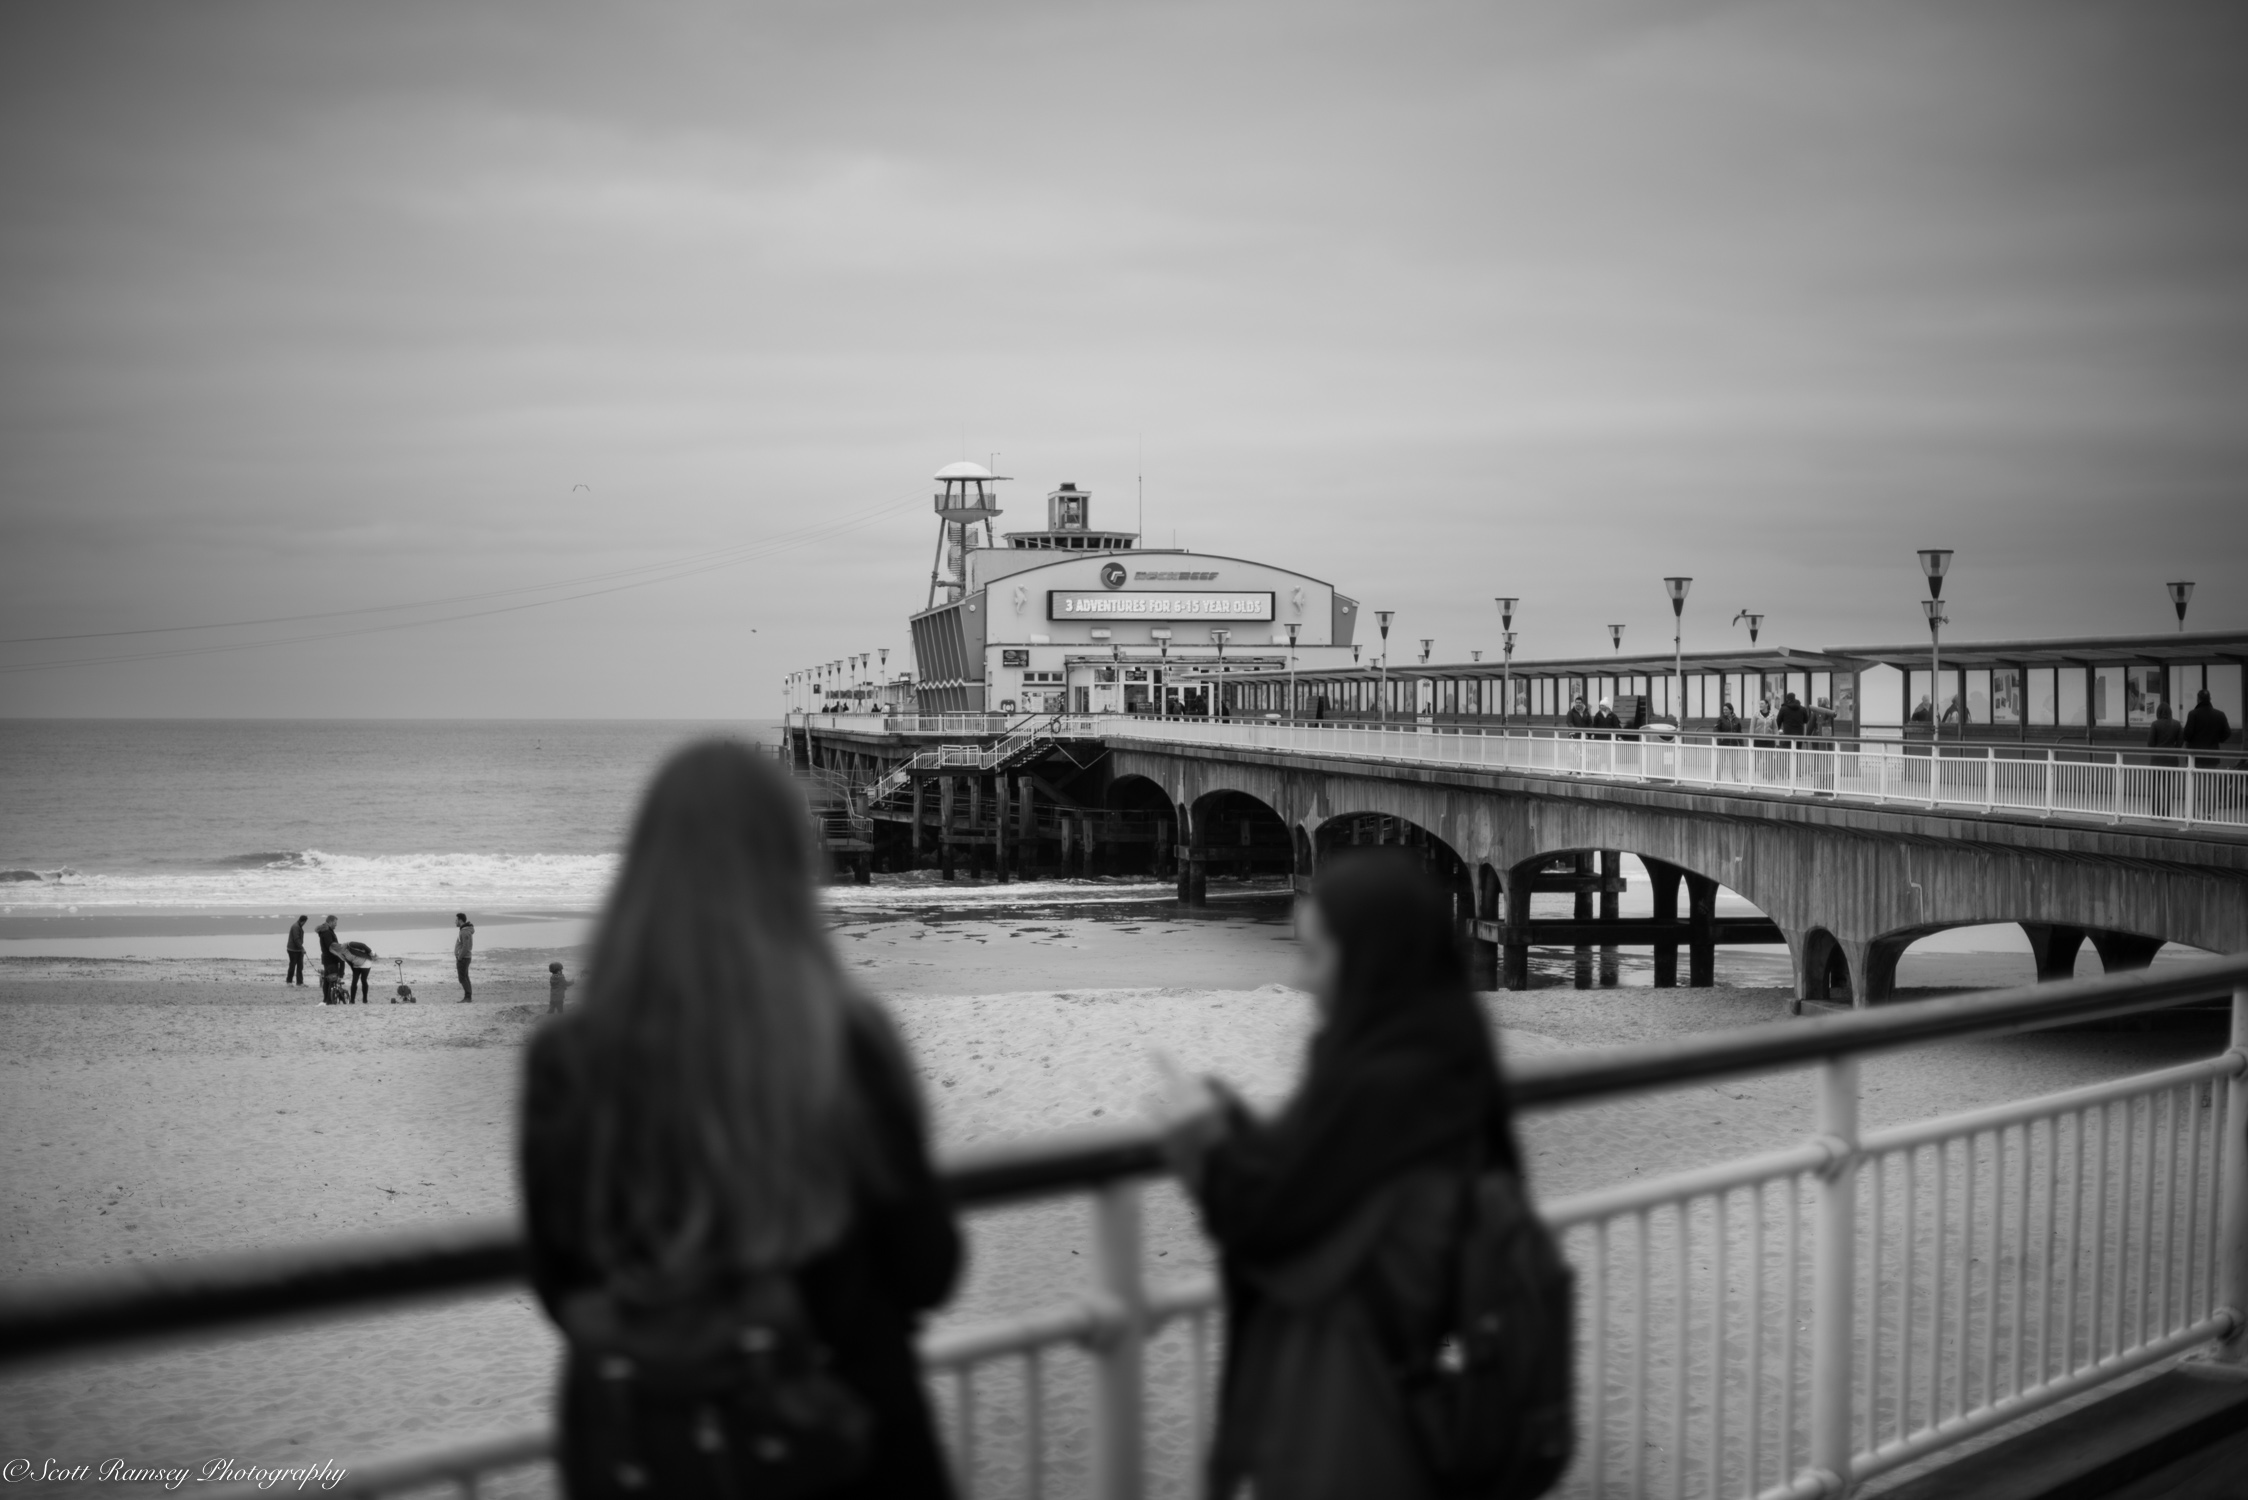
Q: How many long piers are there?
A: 1